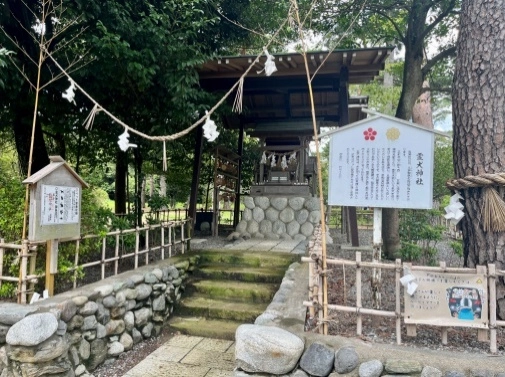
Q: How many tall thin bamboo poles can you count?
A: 2